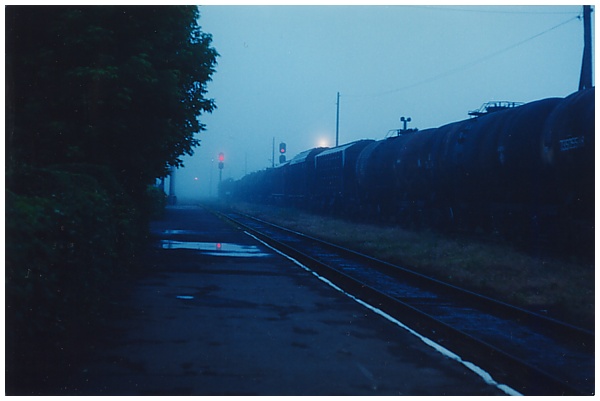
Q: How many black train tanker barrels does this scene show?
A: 3